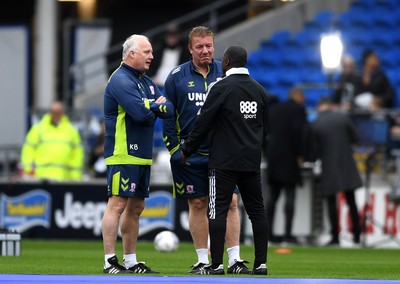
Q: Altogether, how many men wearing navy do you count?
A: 2